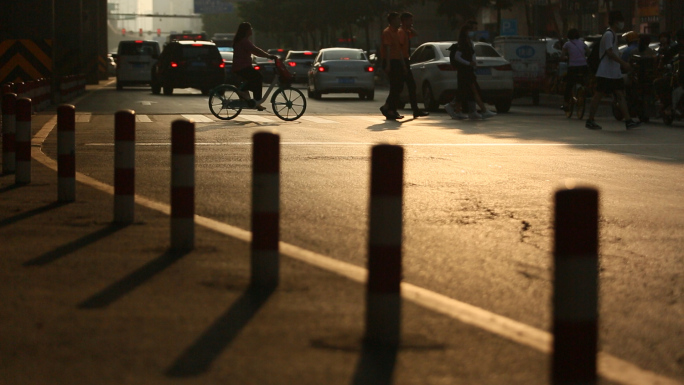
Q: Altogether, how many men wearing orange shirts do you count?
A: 2